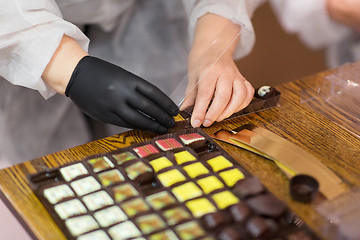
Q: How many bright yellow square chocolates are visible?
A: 10